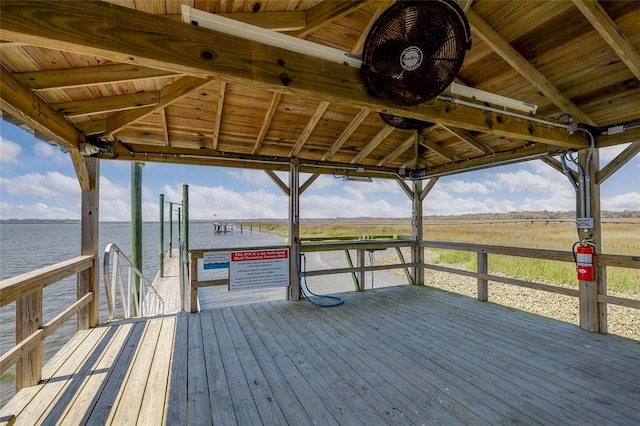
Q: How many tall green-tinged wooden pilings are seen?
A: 5